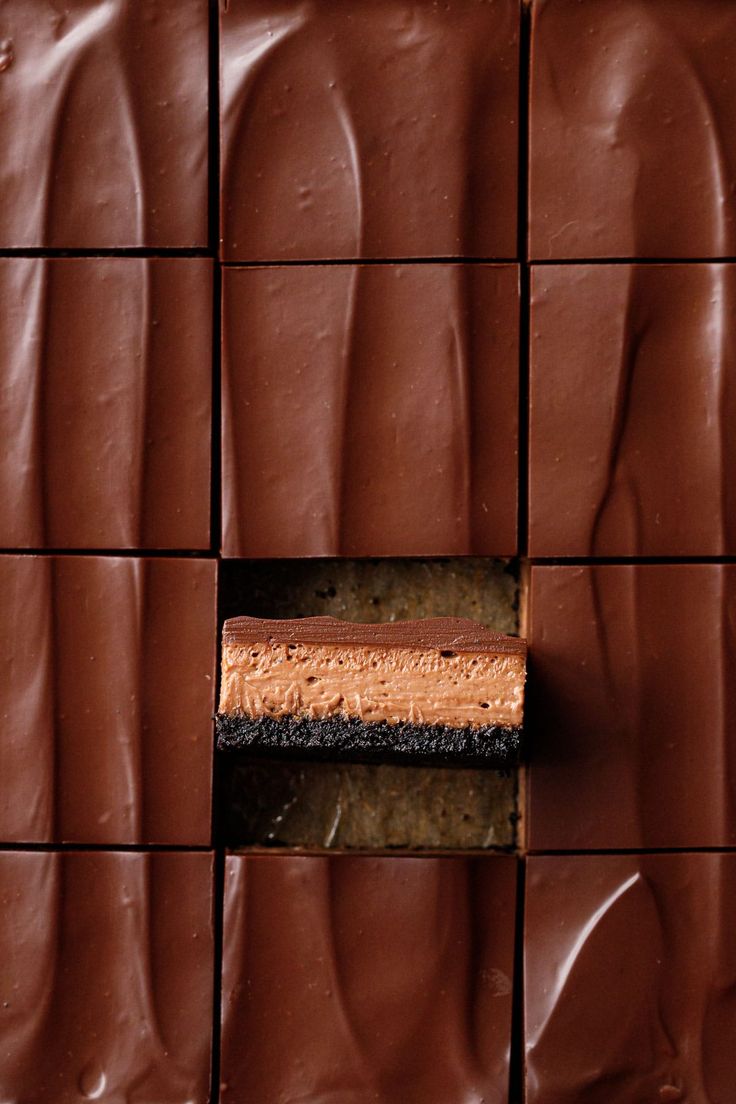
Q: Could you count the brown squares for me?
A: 11